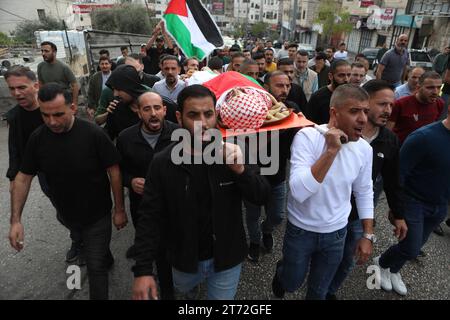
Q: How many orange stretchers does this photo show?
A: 1